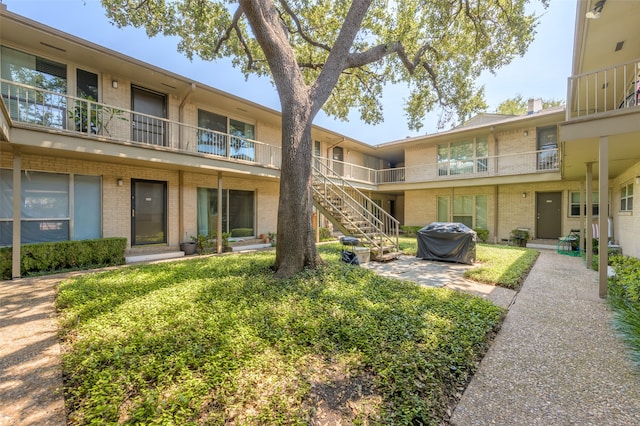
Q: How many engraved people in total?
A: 0